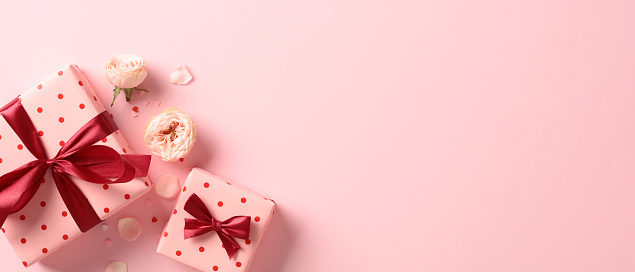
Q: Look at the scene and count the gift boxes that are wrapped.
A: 2